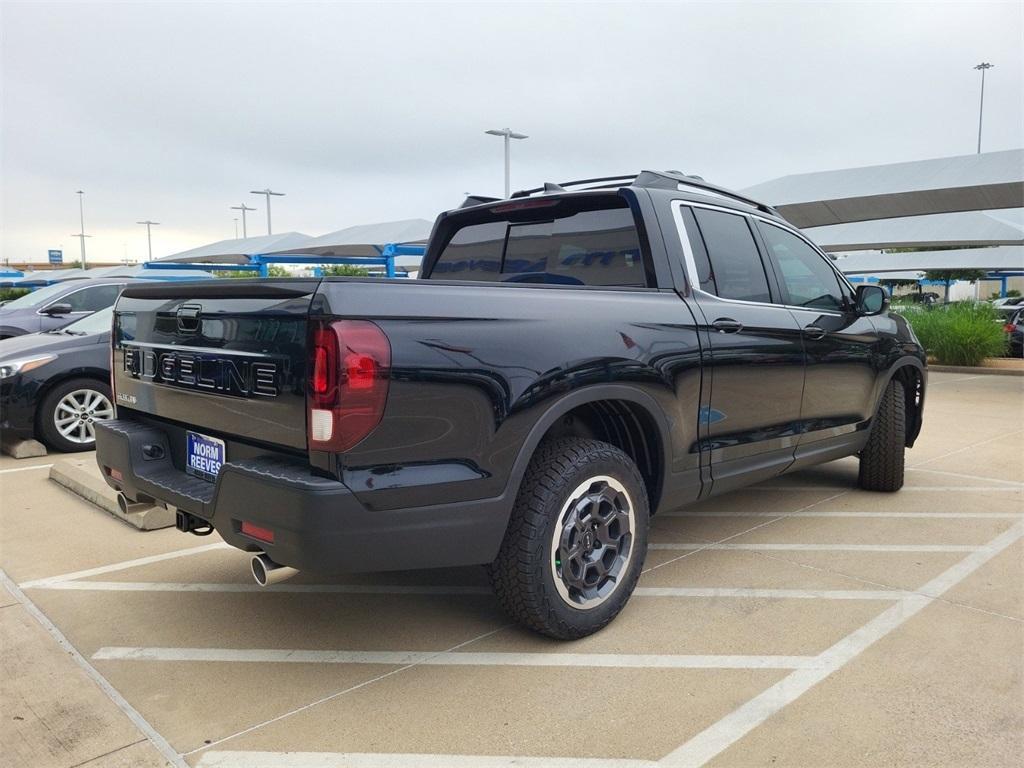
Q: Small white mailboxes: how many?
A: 0